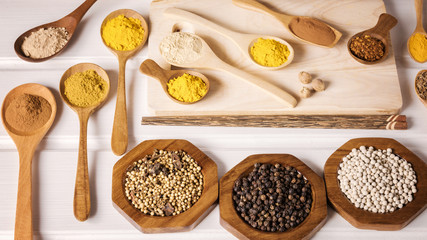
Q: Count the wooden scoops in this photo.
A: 11